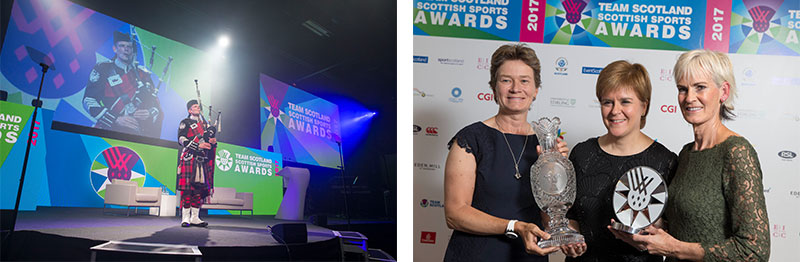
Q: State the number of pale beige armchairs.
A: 2